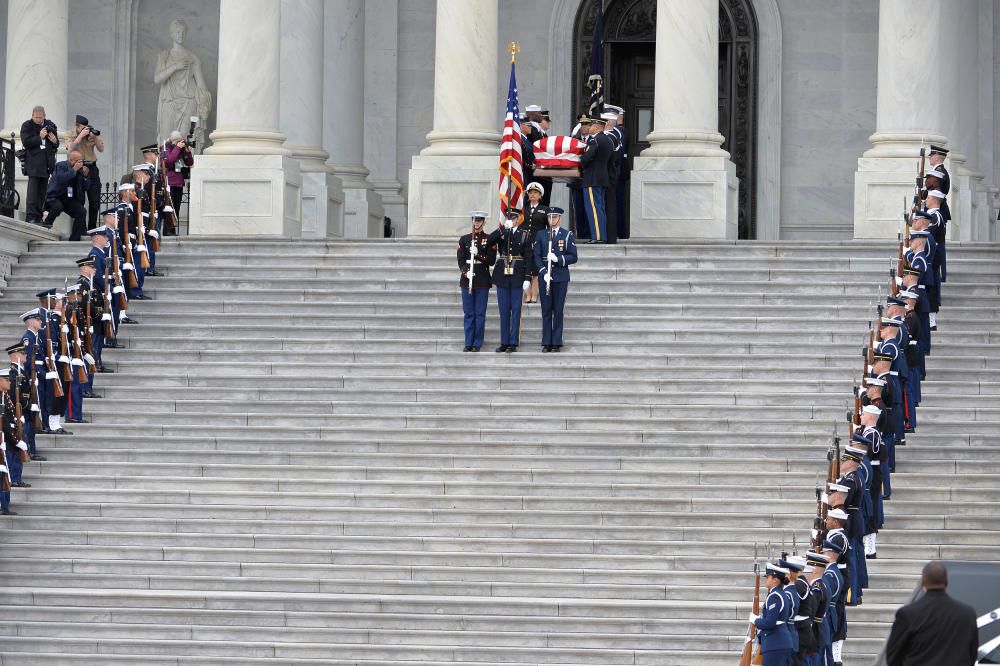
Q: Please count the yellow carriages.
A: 0